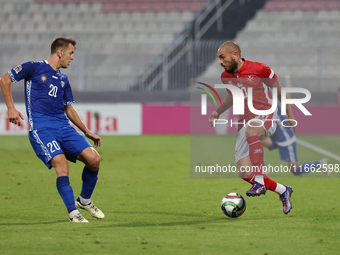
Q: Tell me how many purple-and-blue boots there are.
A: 2